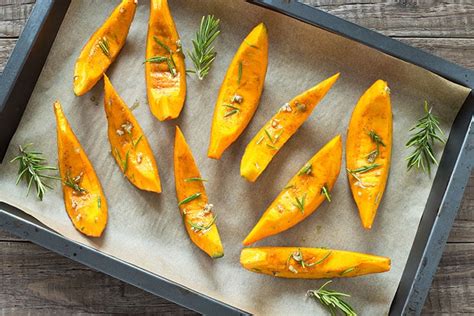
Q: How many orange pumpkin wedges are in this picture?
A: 10